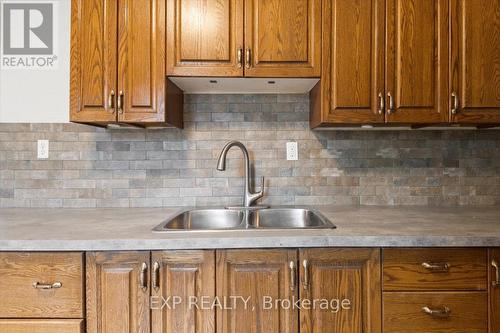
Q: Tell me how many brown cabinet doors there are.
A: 12